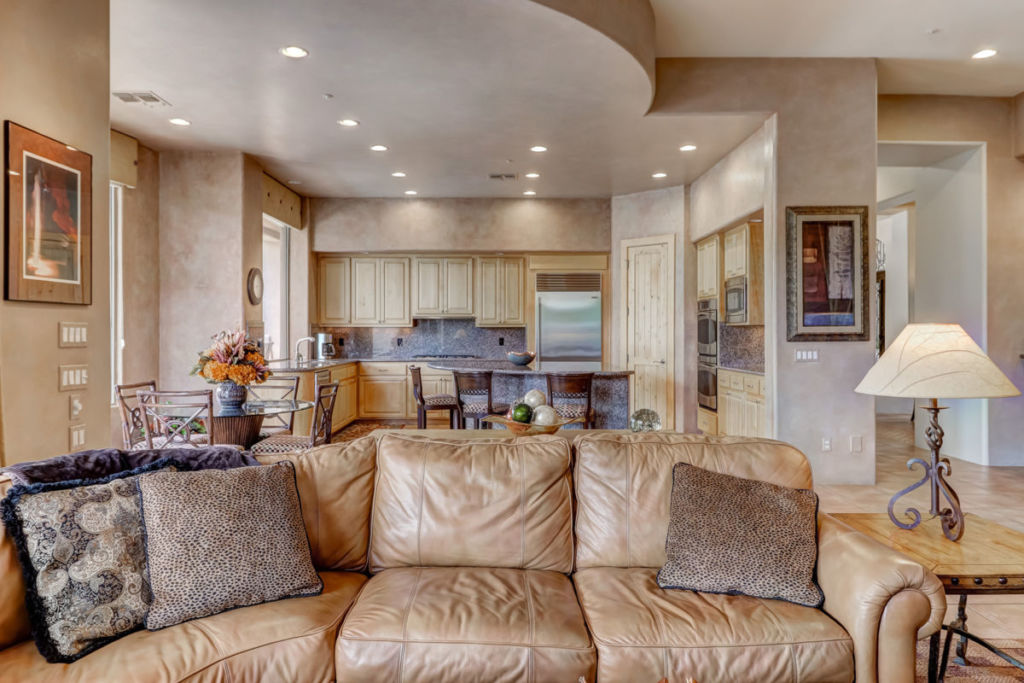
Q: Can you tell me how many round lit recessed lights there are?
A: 12